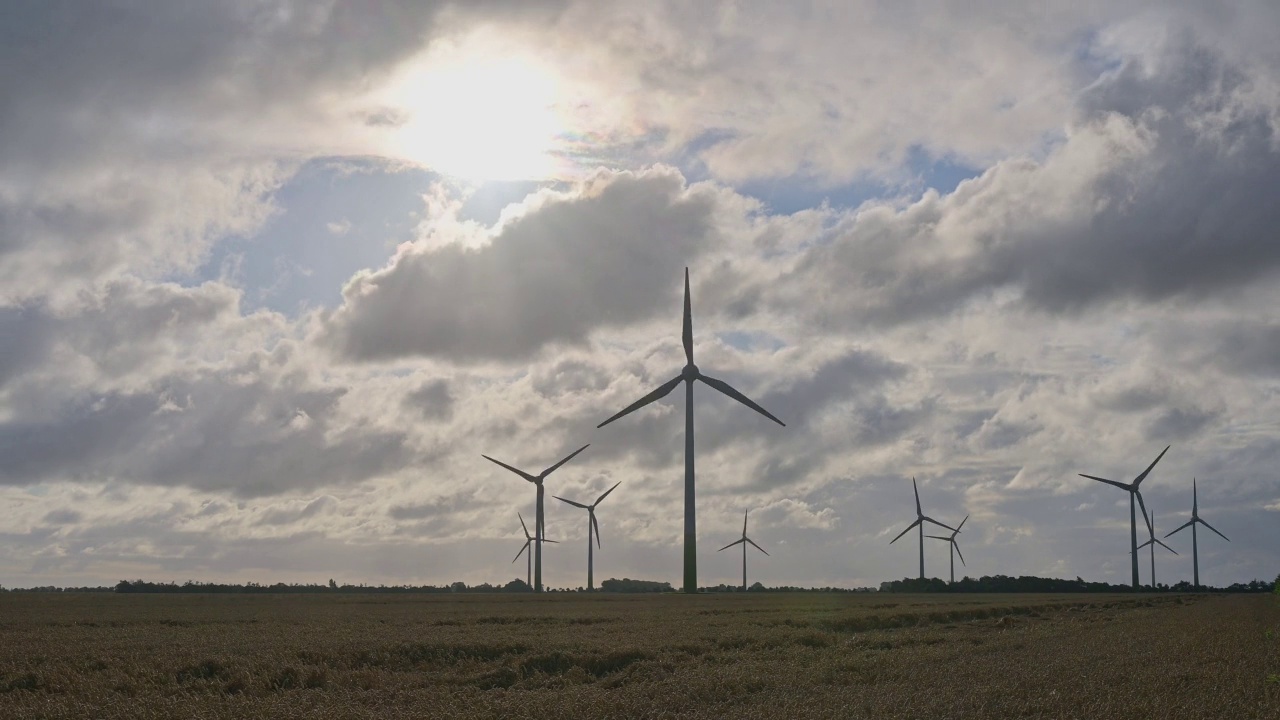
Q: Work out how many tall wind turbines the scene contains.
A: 10